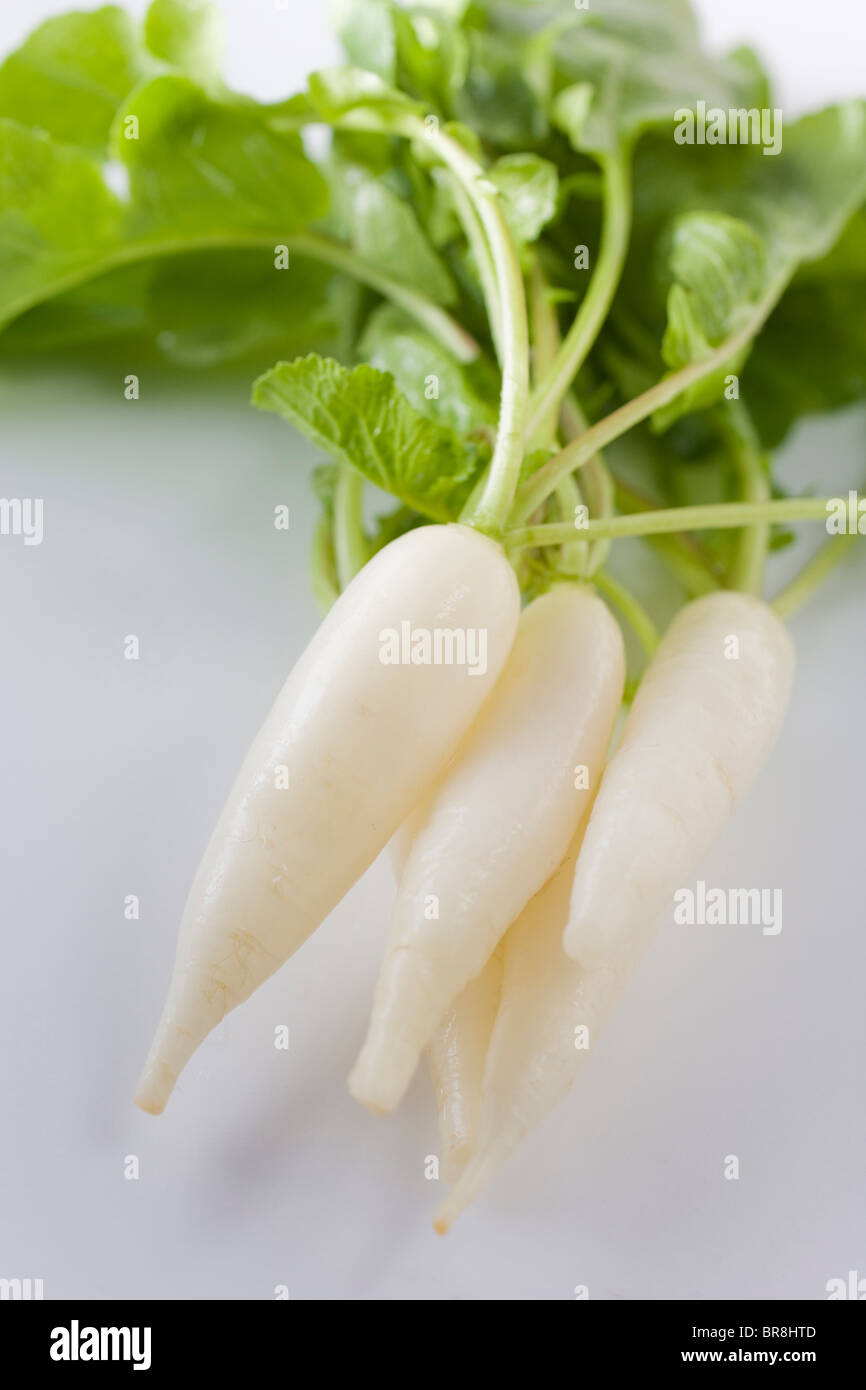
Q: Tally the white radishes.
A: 5